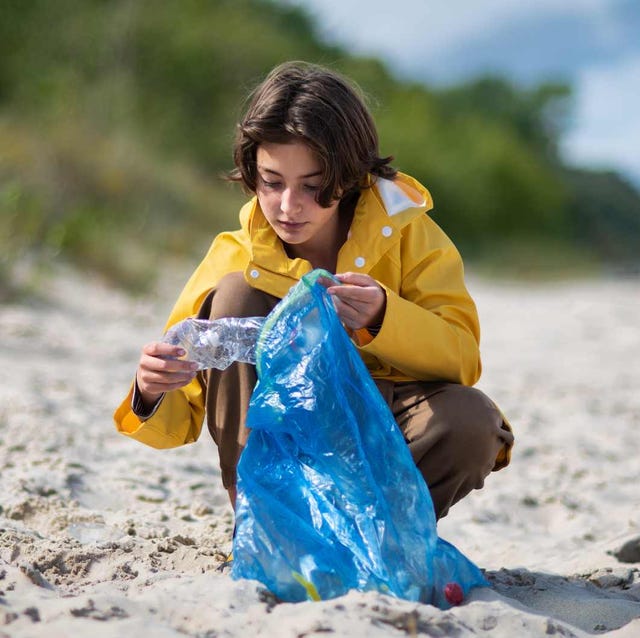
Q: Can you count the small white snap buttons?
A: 3